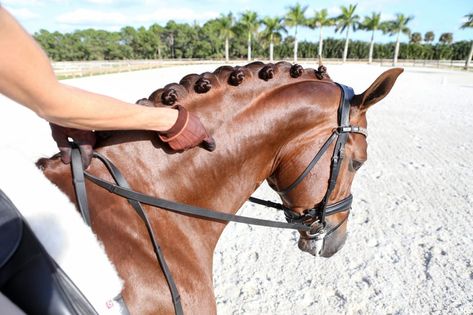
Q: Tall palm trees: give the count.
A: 9